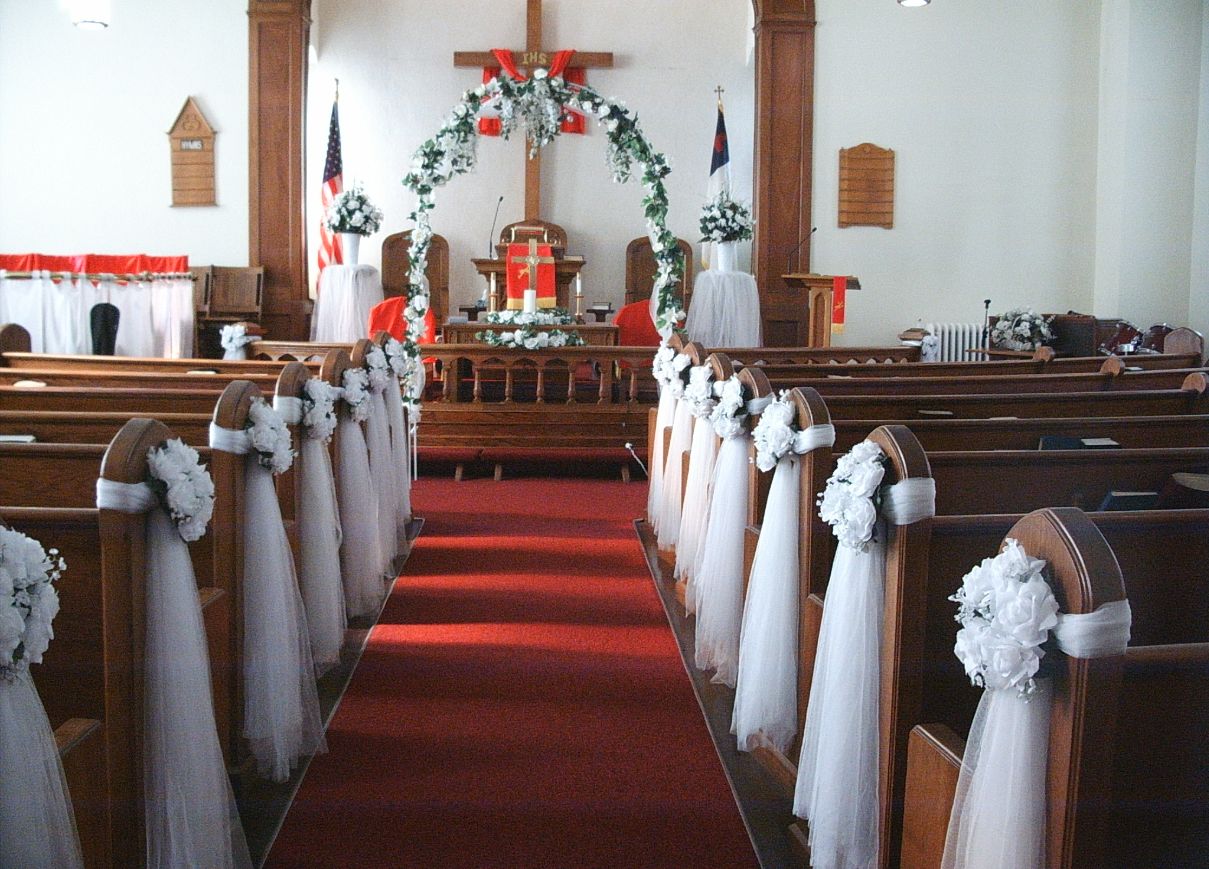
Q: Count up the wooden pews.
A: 14